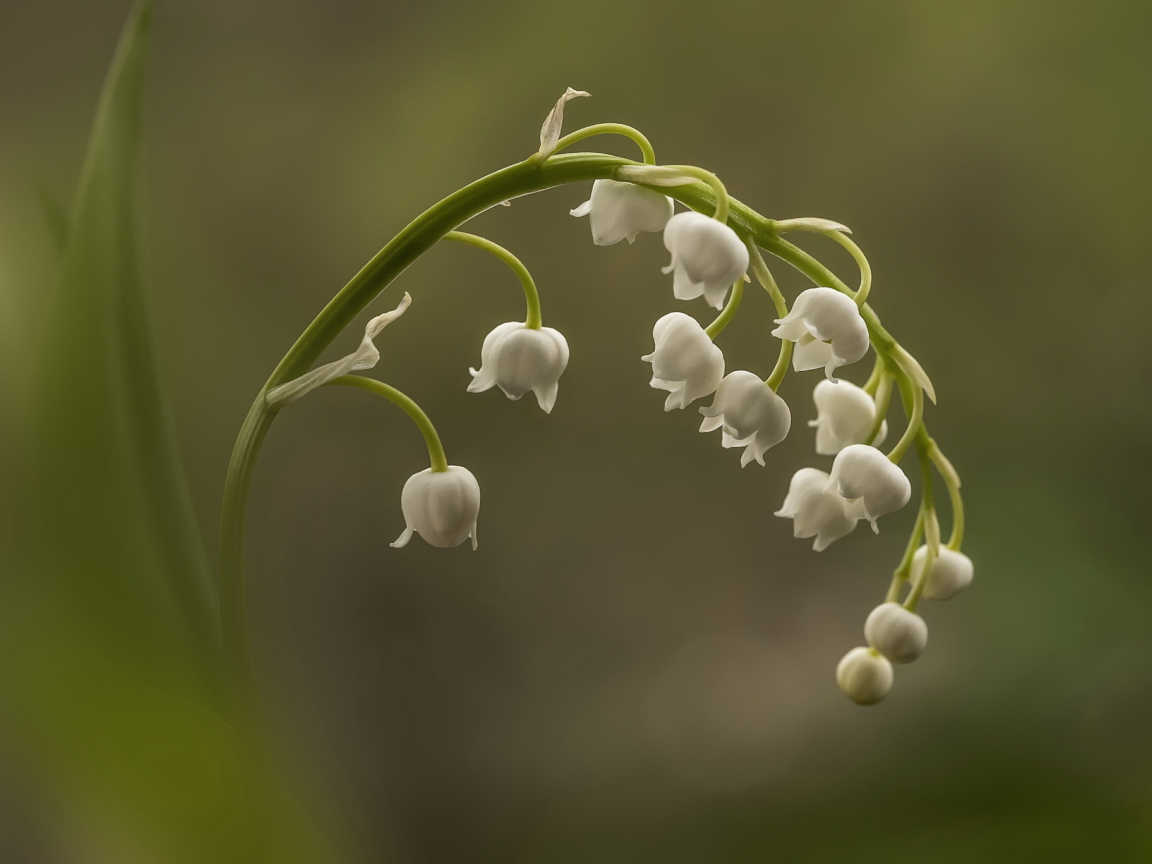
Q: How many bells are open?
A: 10